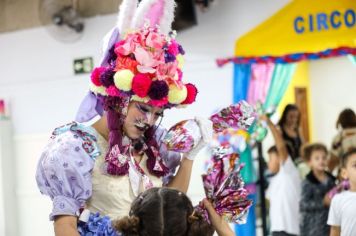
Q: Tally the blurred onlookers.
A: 5